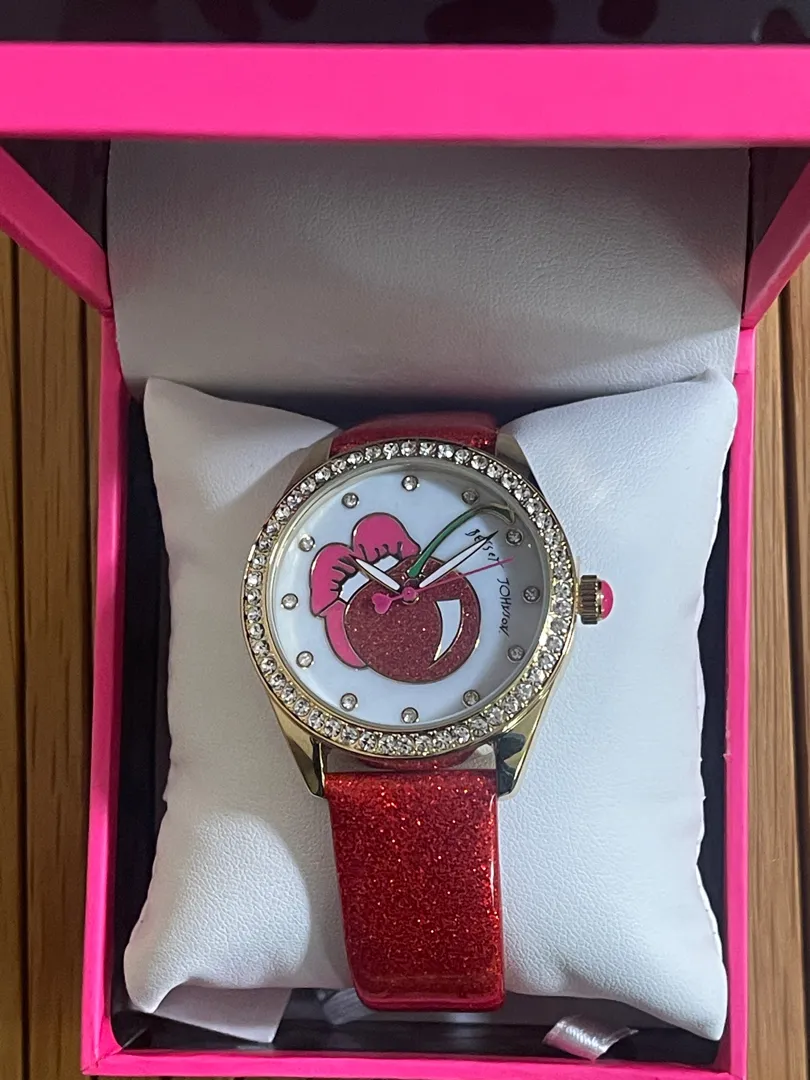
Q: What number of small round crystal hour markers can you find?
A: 12